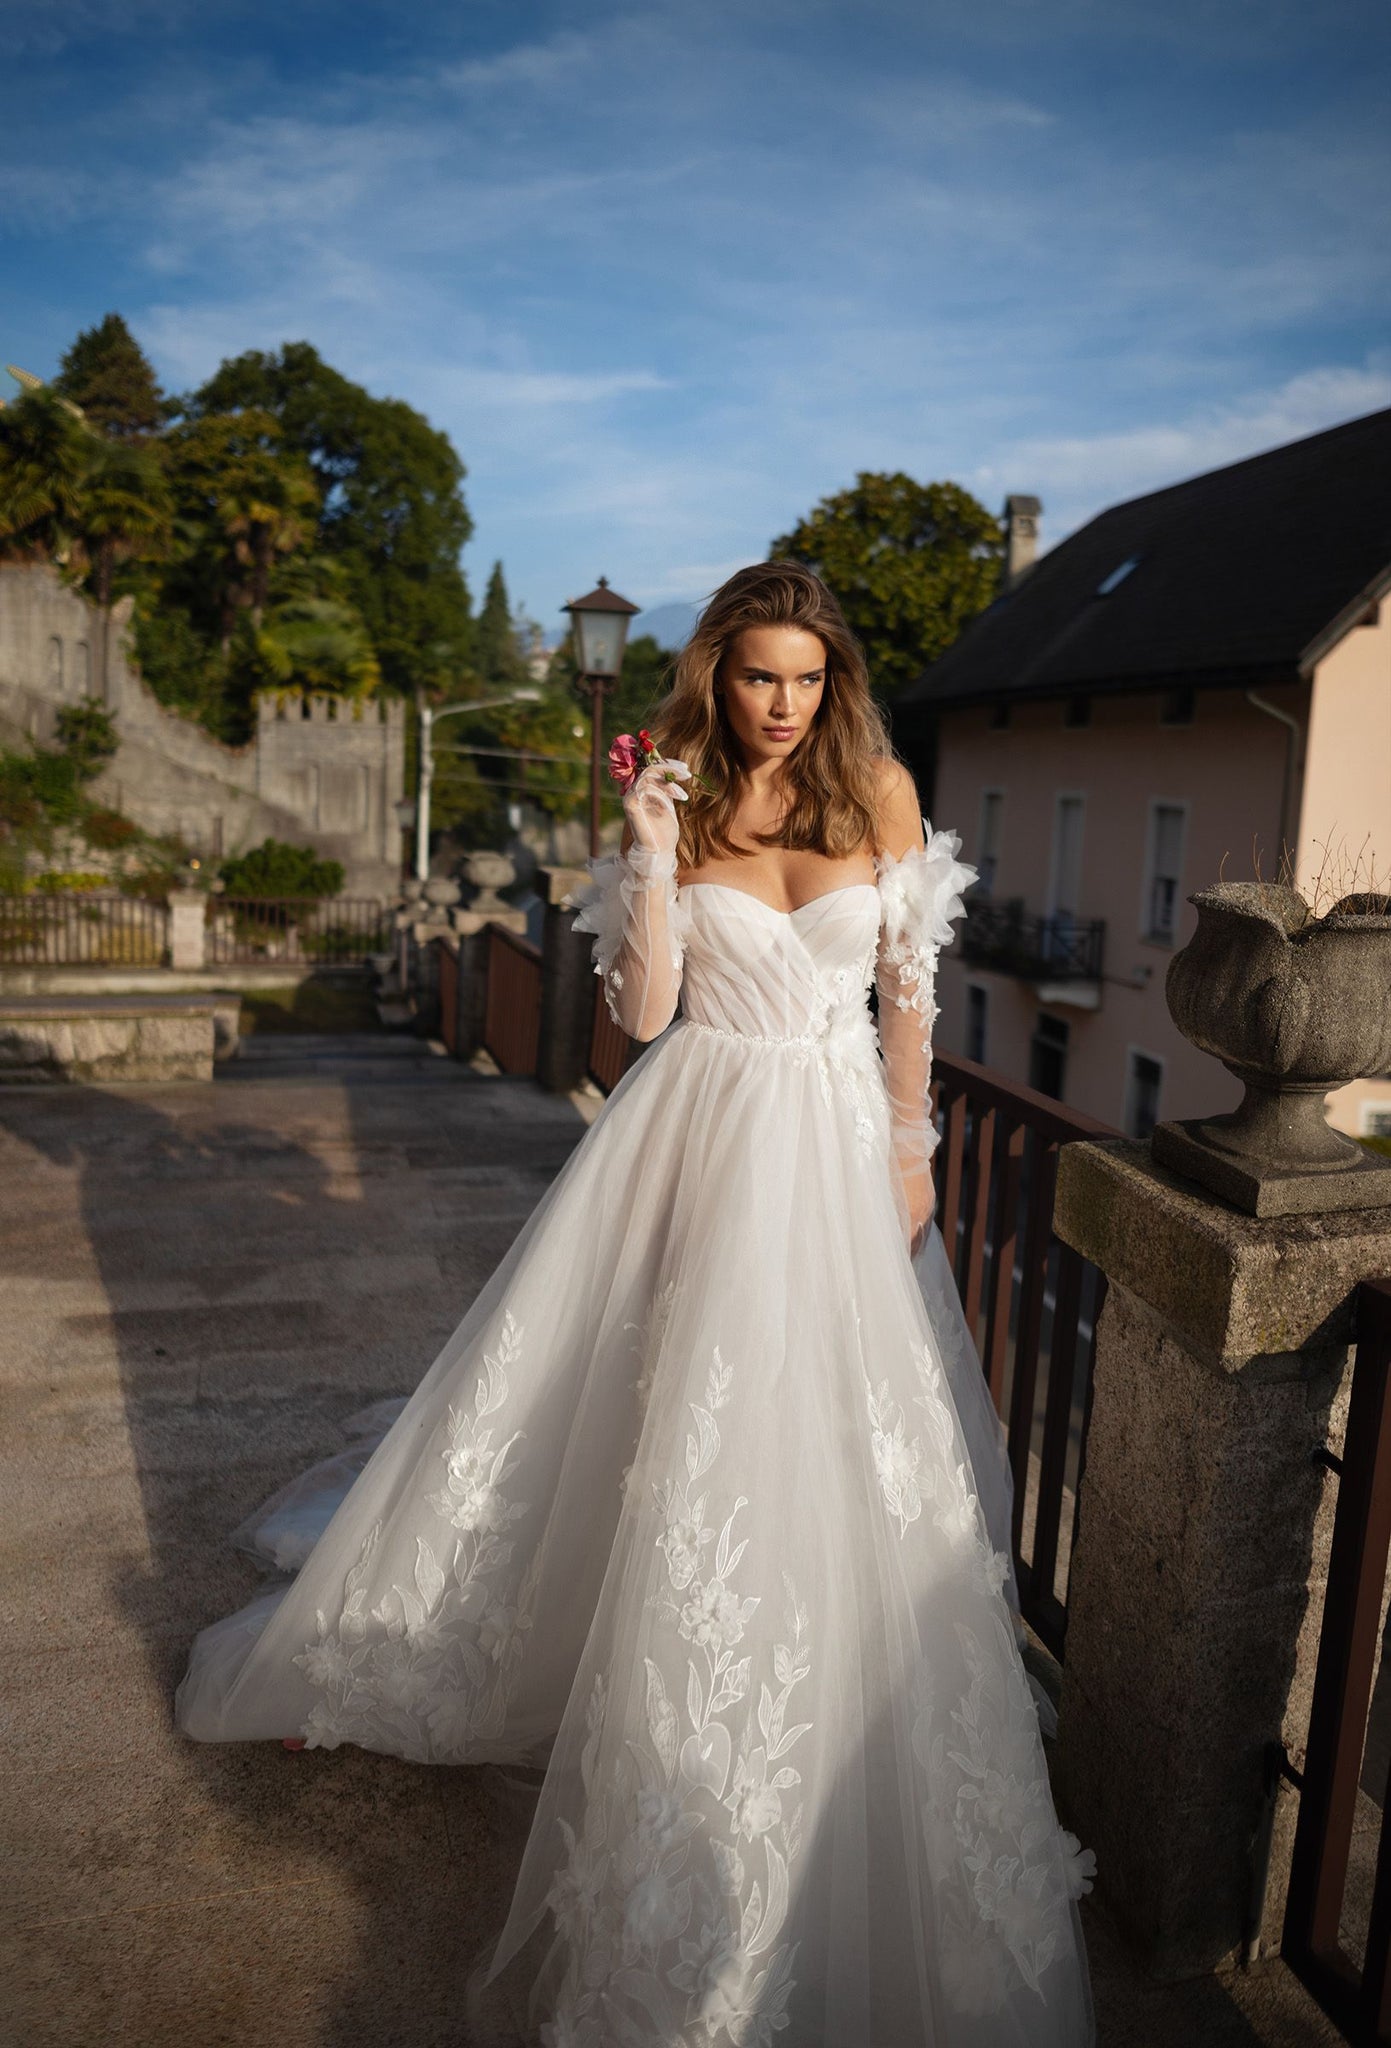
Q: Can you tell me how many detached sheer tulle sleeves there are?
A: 2